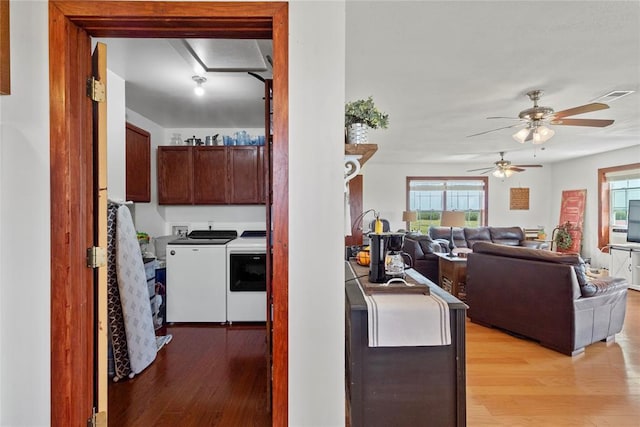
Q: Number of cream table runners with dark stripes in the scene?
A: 1